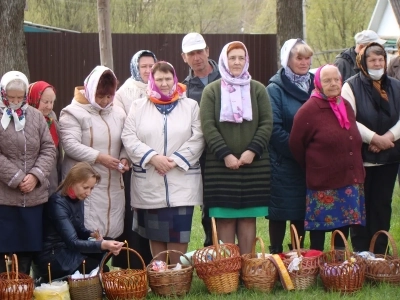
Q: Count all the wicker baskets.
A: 9